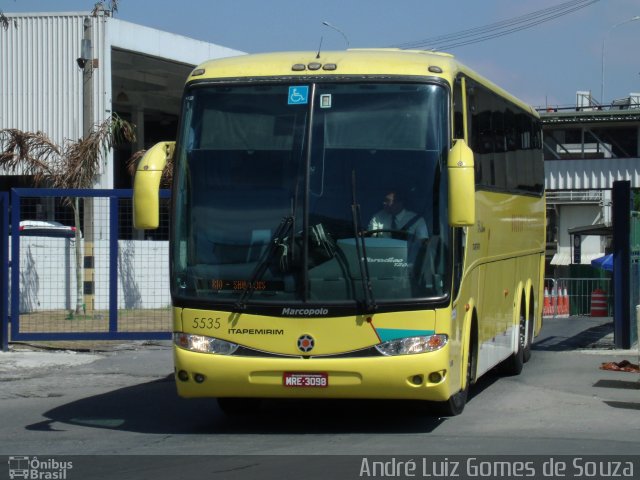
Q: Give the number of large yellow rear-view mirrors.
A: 2